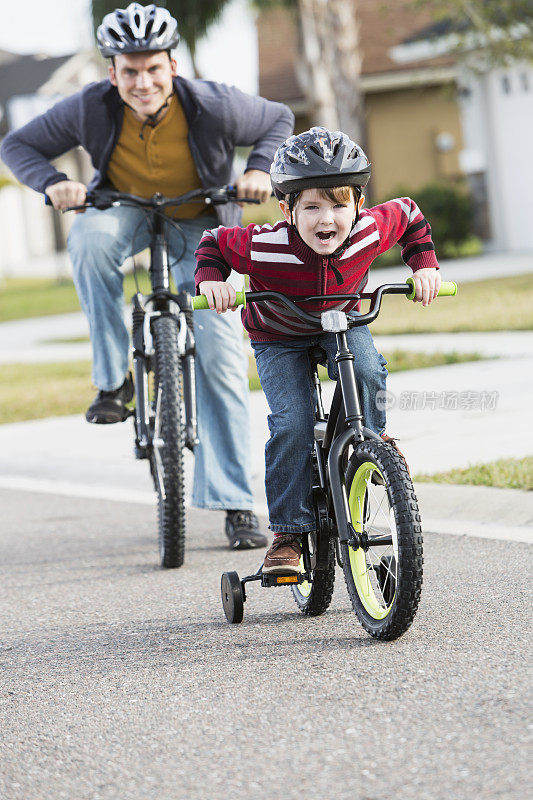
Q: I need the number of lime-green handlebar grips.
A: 2